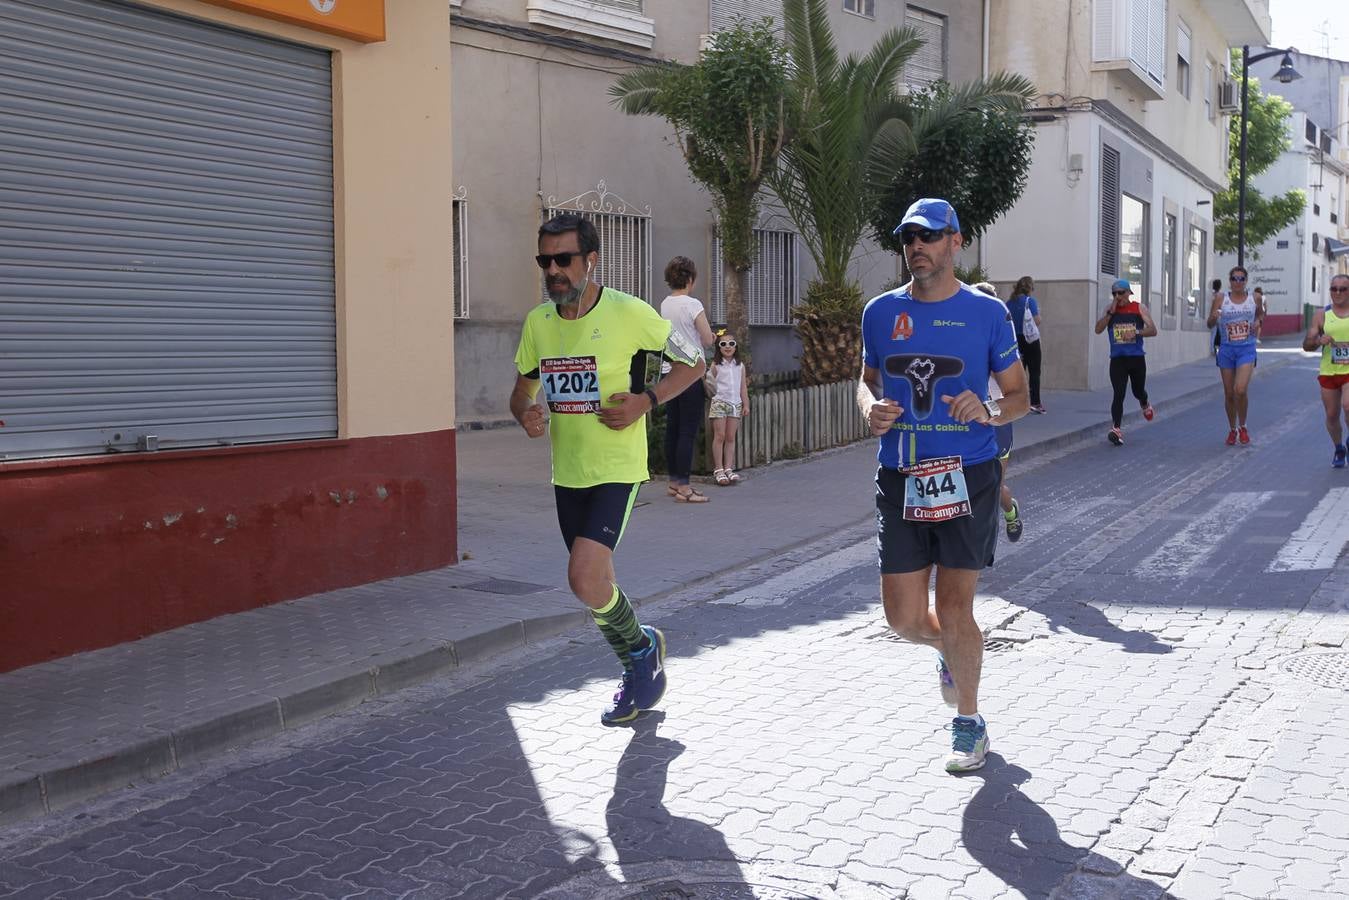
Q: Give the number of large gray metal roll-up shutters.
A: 1